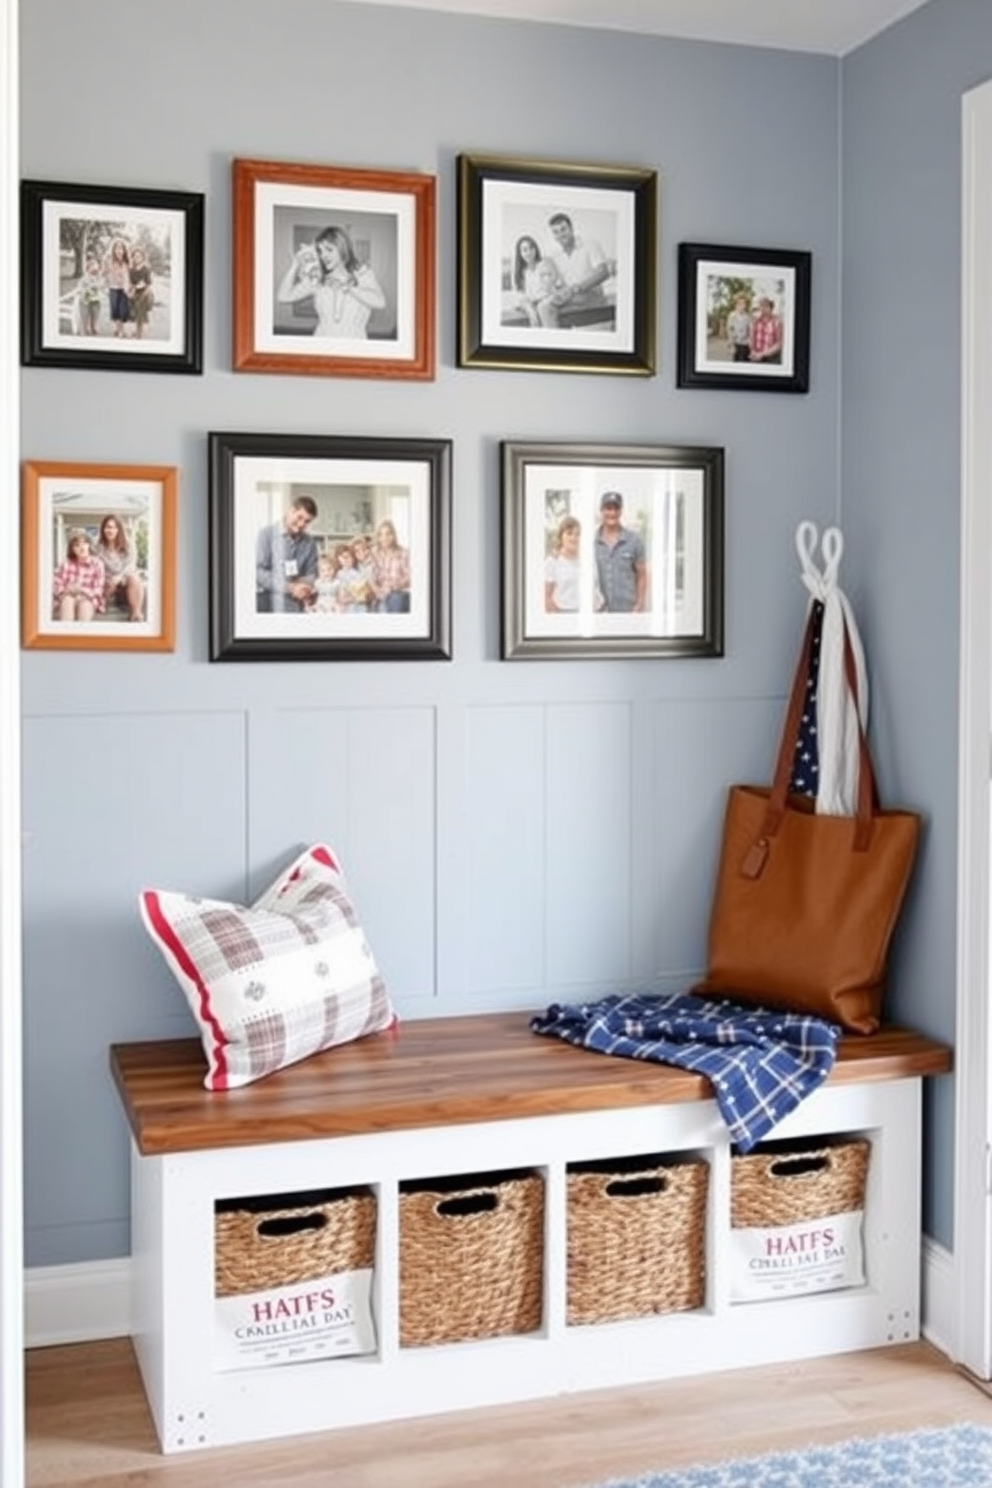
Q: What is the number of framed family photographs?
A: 7